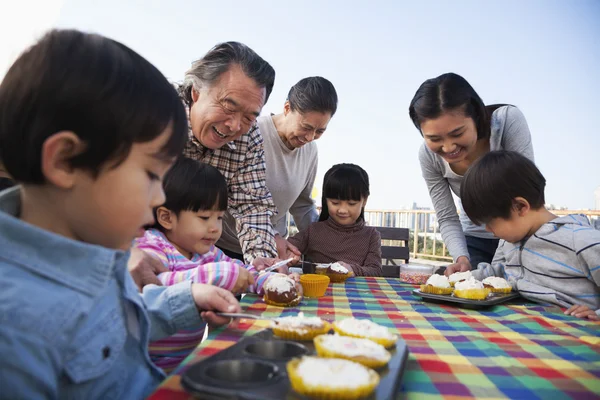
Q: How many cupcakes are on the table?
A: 10